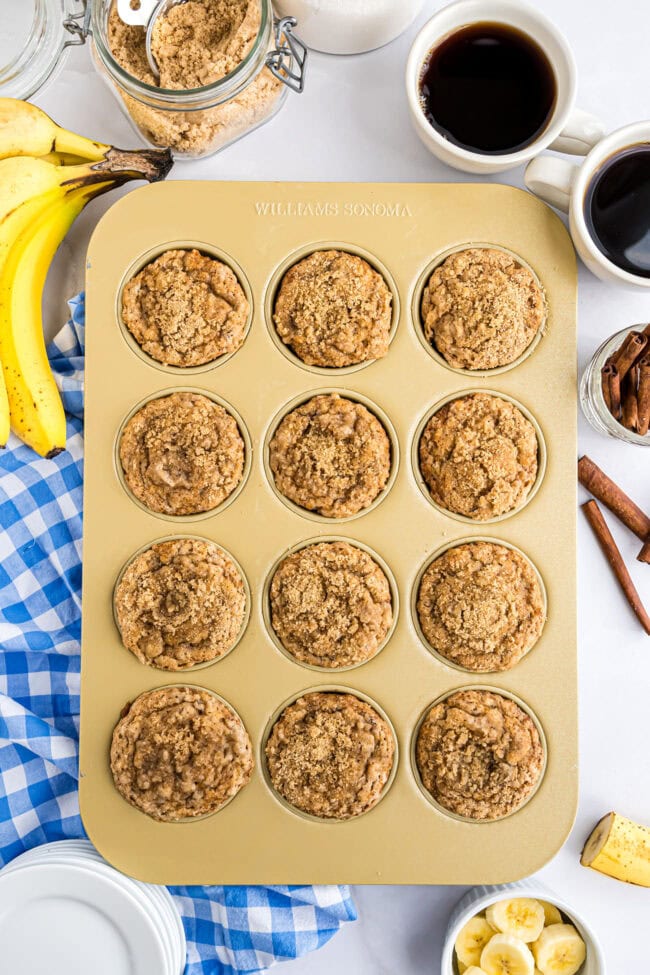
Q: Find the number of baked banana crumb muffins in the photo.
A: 12